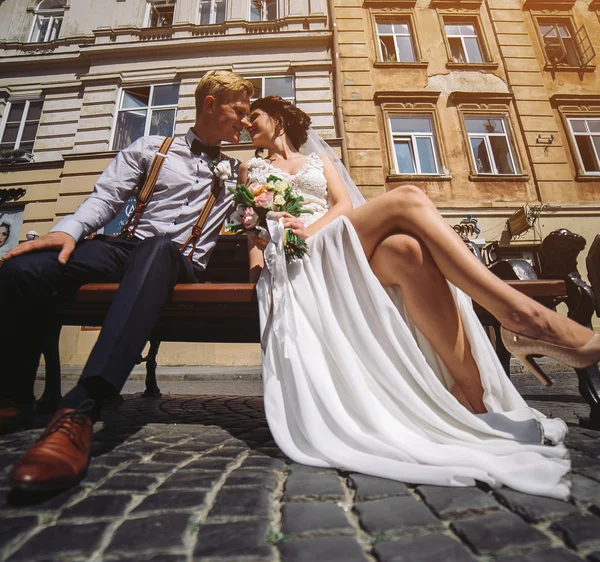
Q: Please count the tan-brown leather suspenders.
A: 2